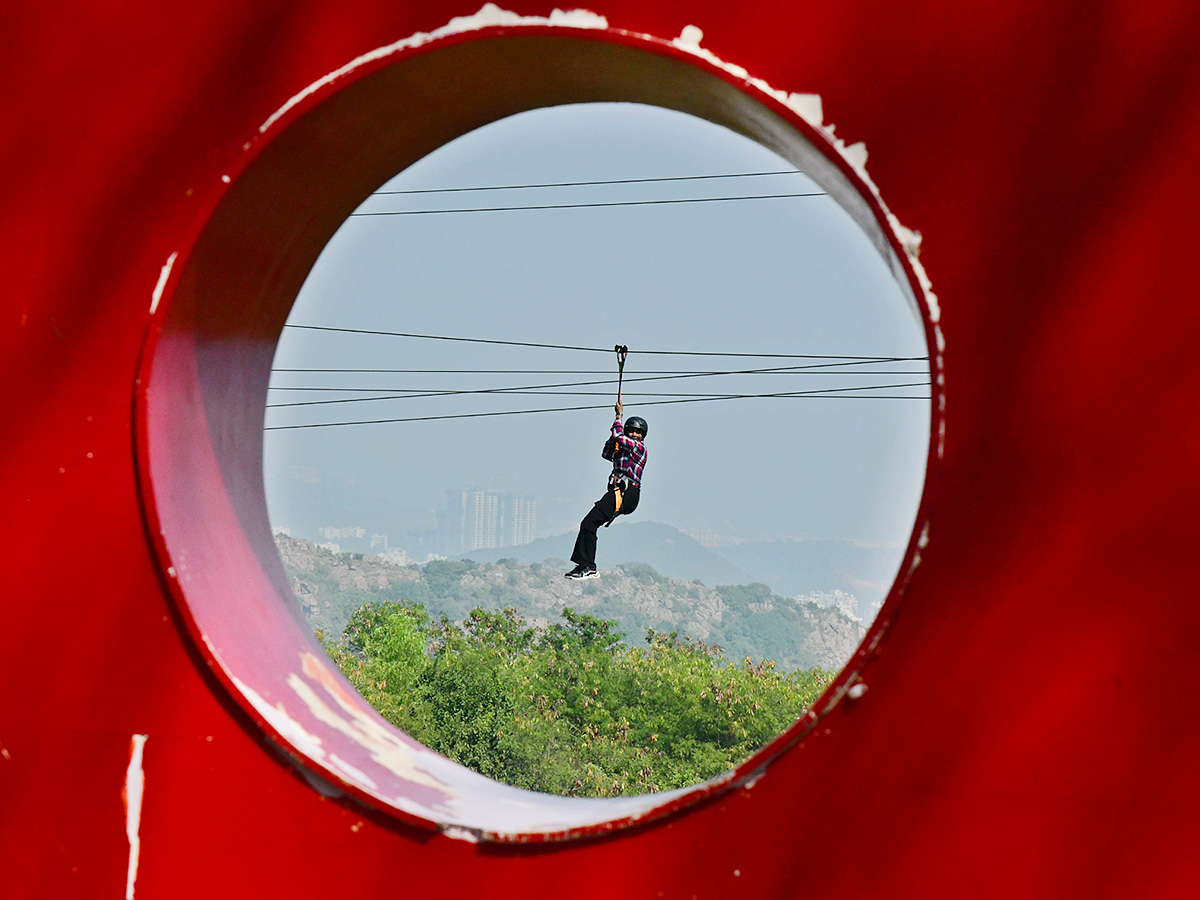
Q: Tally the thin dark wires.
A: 7